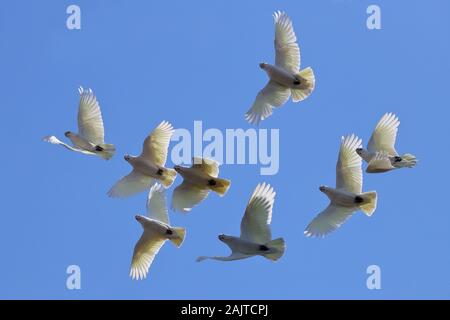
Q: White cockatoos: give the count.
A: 8